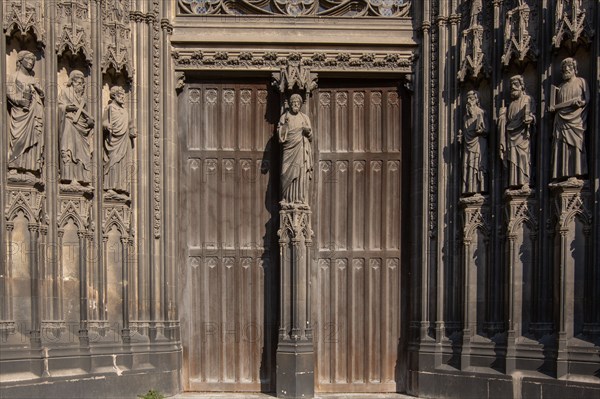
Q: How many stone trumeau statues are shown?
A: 1